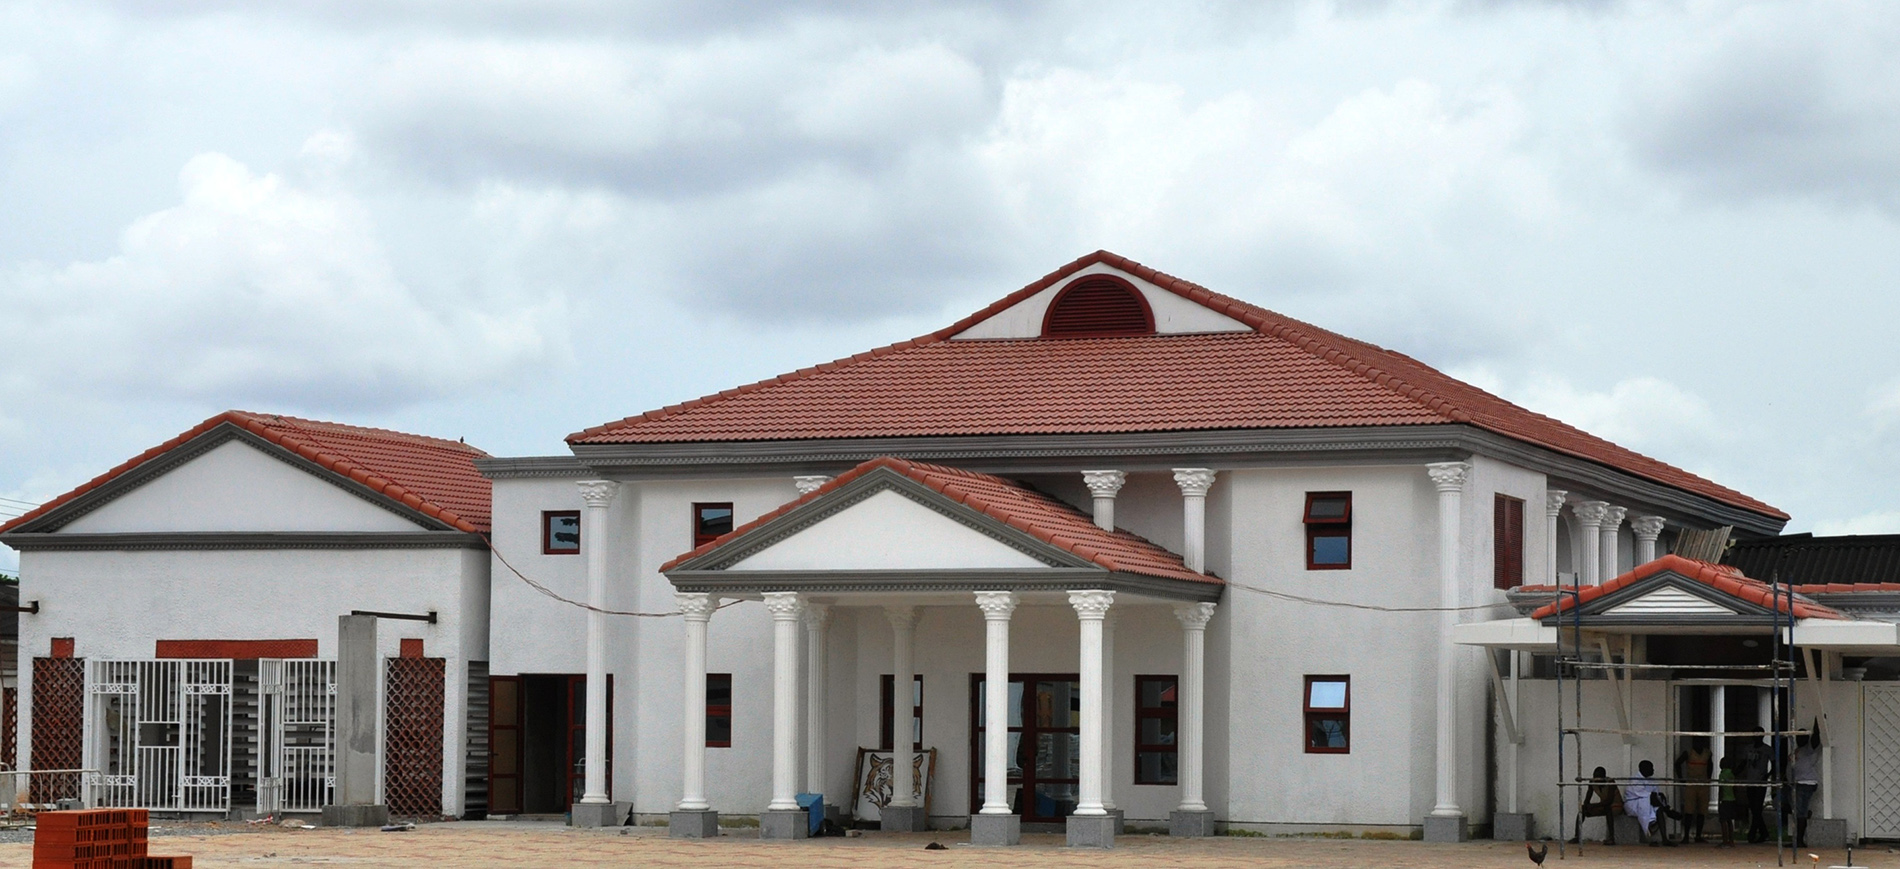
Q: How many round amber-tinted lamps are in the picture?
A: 0